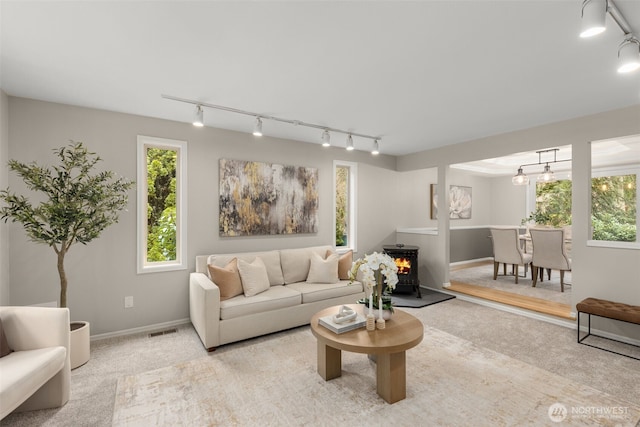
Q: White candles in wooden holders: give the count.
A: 2